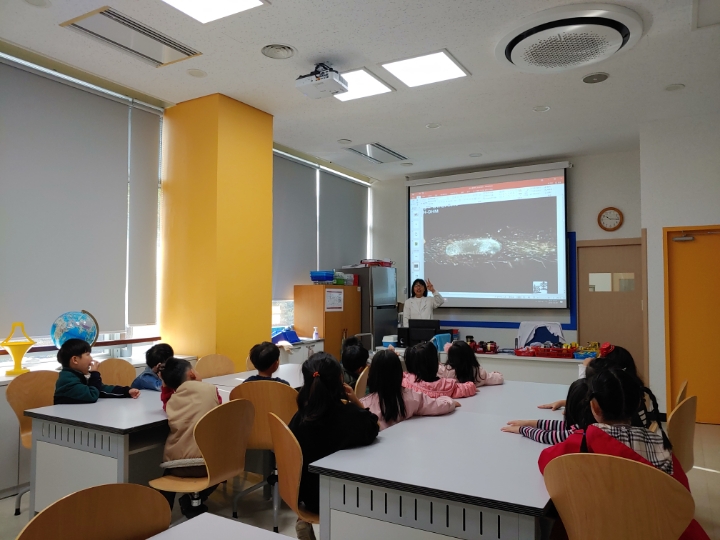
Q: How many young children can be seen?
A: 14